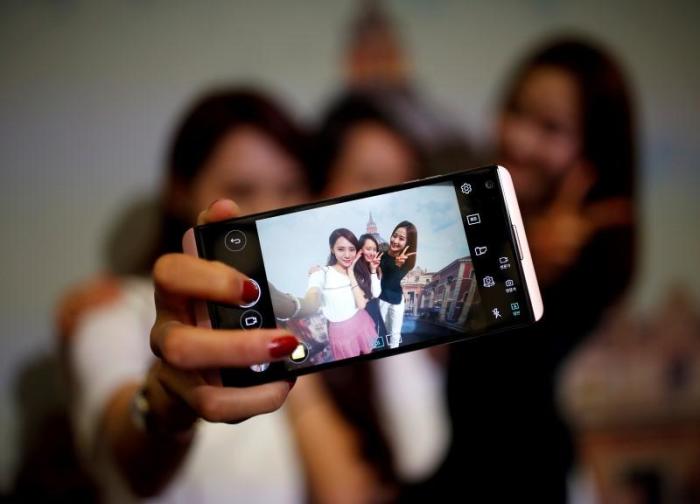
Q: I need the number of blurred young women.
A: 3